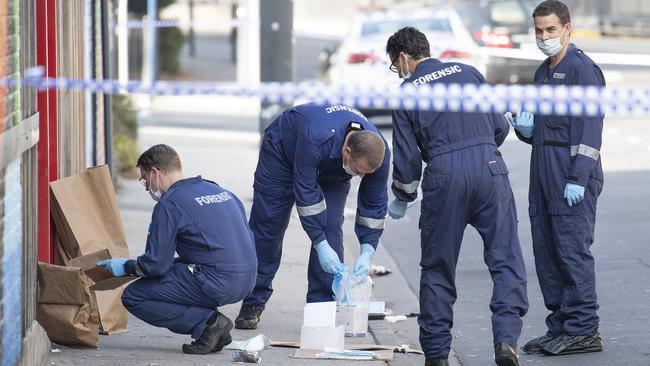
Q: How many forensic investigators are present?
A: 4